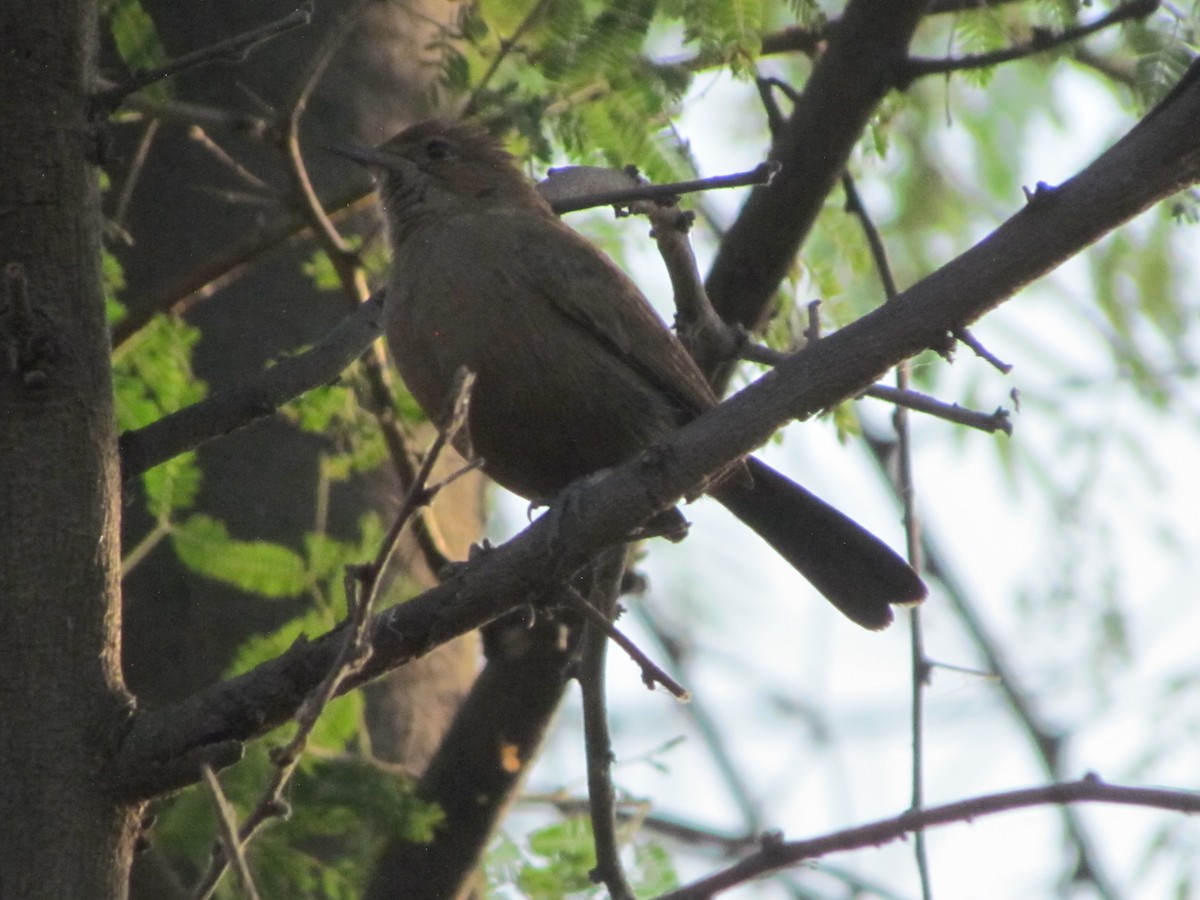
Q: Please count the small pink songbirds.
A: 0